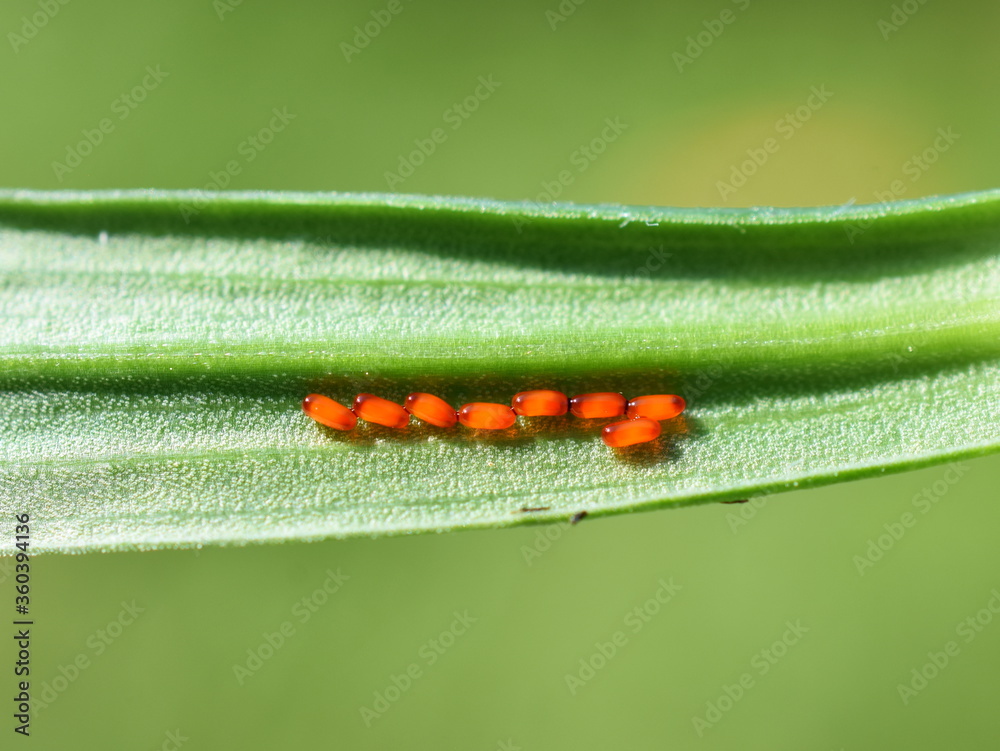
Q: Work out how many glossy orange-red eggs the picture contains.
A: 8